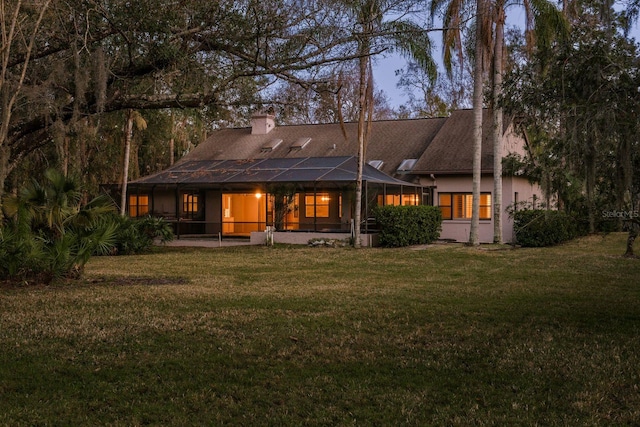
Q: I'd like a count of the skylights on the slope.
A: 4